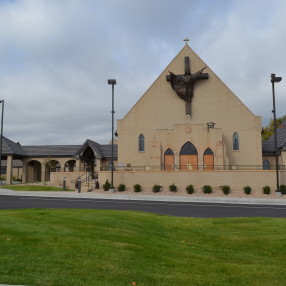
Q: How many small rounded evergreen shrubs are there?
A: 11